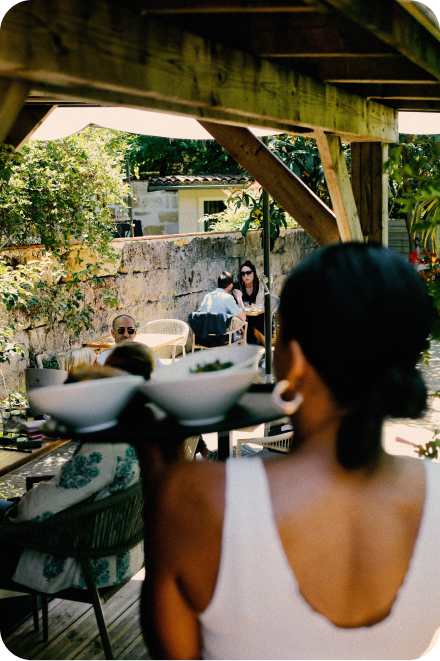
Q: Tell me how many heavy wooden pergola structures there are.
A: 1